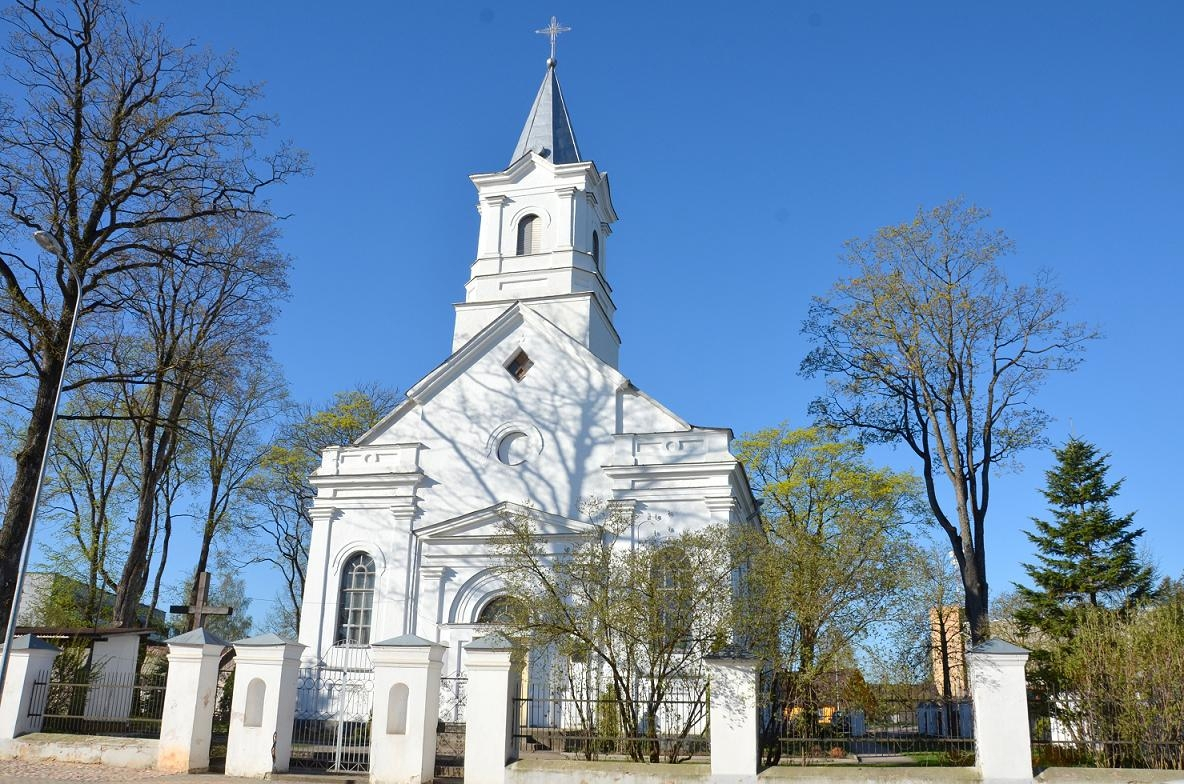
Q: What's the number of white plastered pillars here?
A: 7